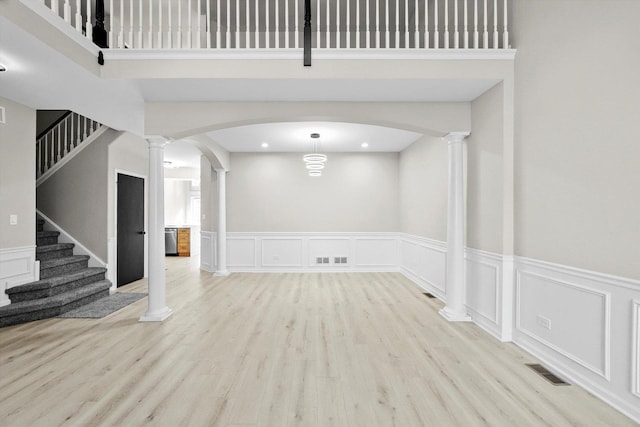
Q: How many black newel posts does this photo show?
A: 2